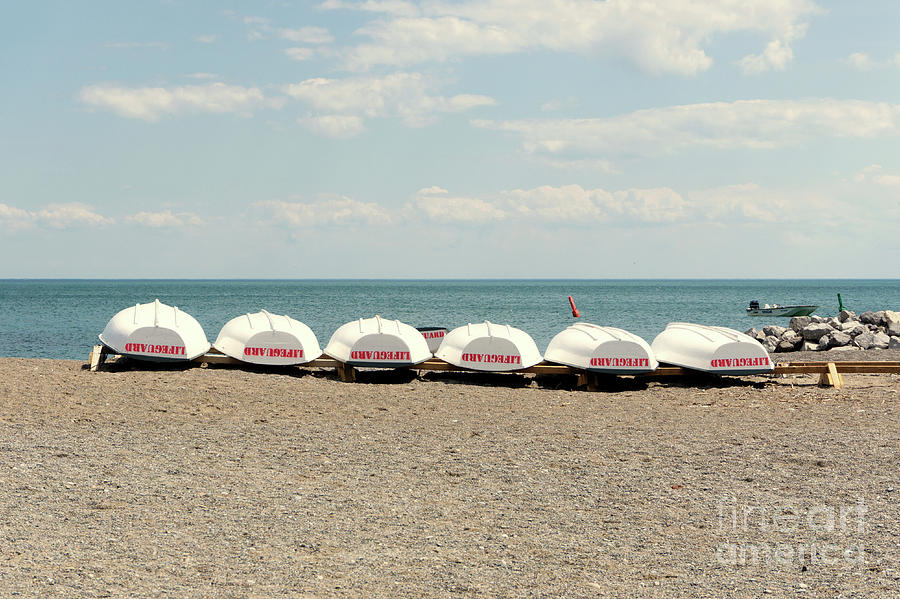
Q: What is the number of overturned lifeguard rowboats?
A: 6